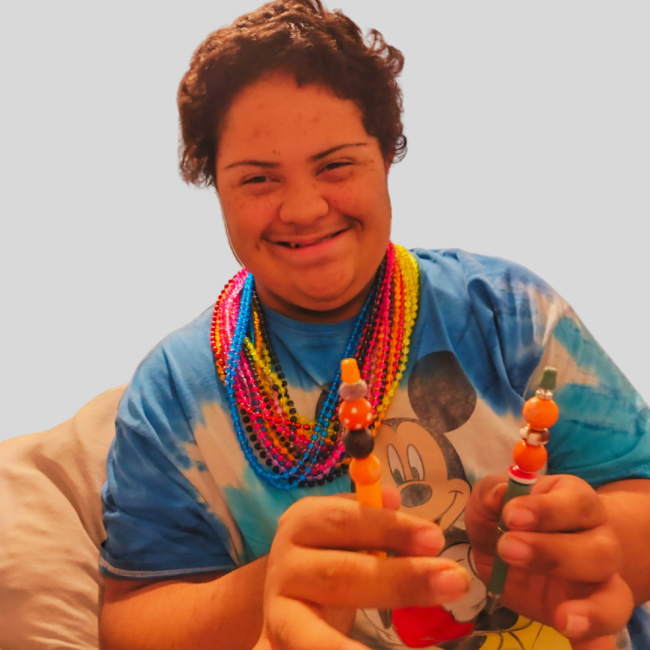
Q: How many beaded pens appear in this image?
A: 2